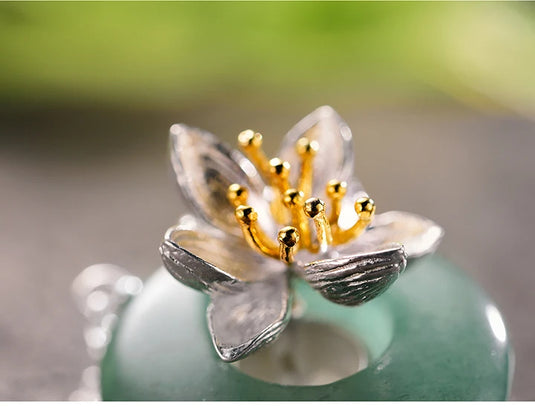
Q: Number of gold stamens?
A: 10